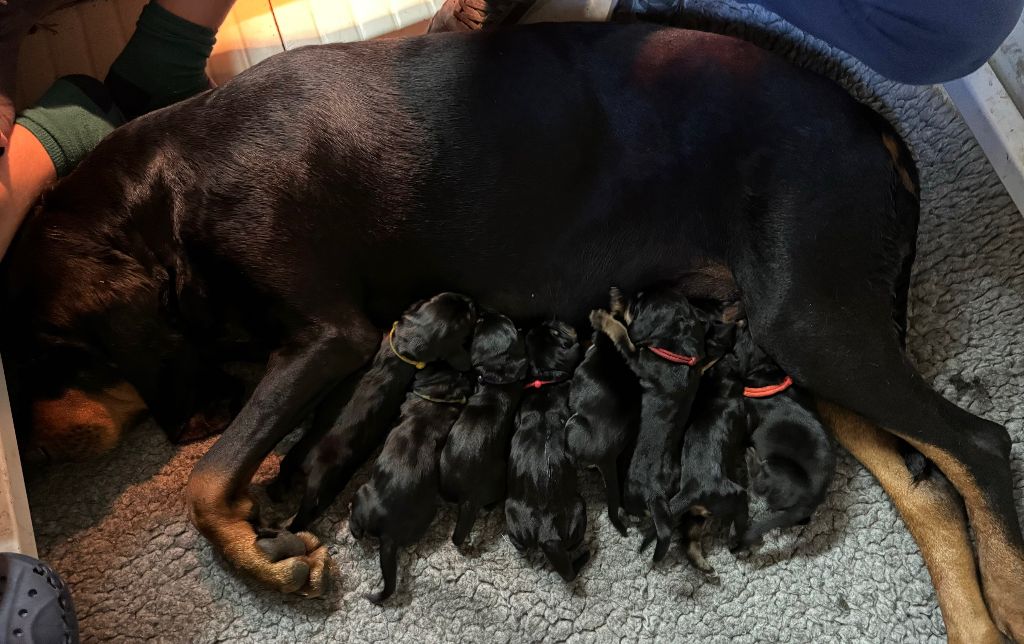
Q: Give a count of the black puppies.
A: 8